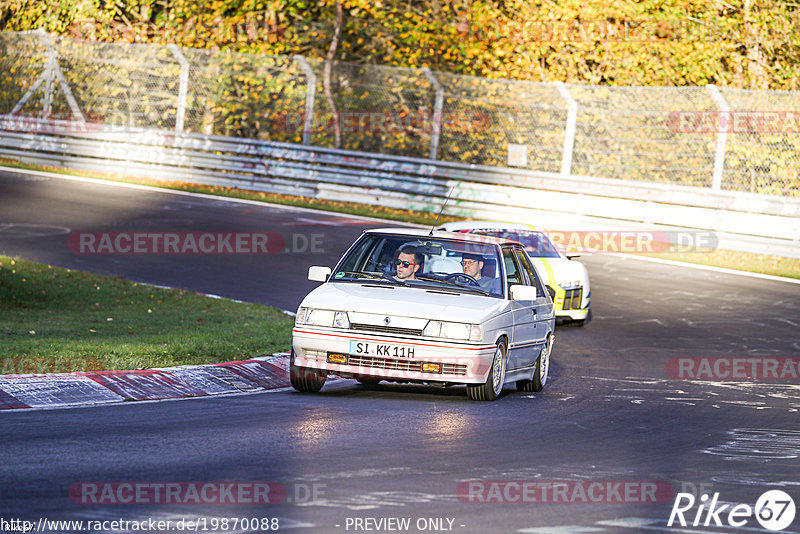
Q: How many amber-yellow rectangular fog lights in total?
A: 2